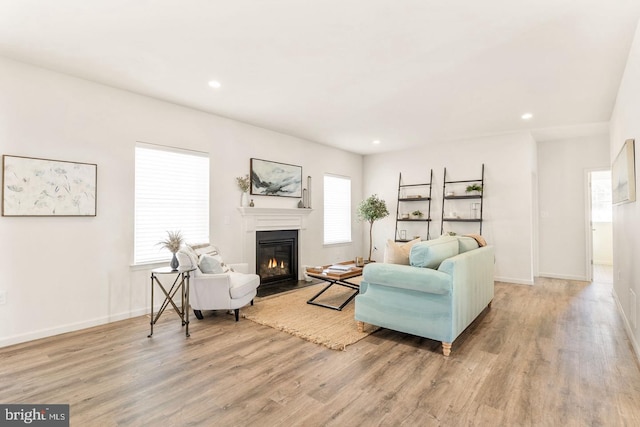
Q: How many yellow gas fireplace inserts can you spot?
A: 0